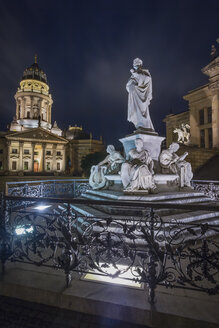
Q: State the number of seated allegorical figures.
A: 3